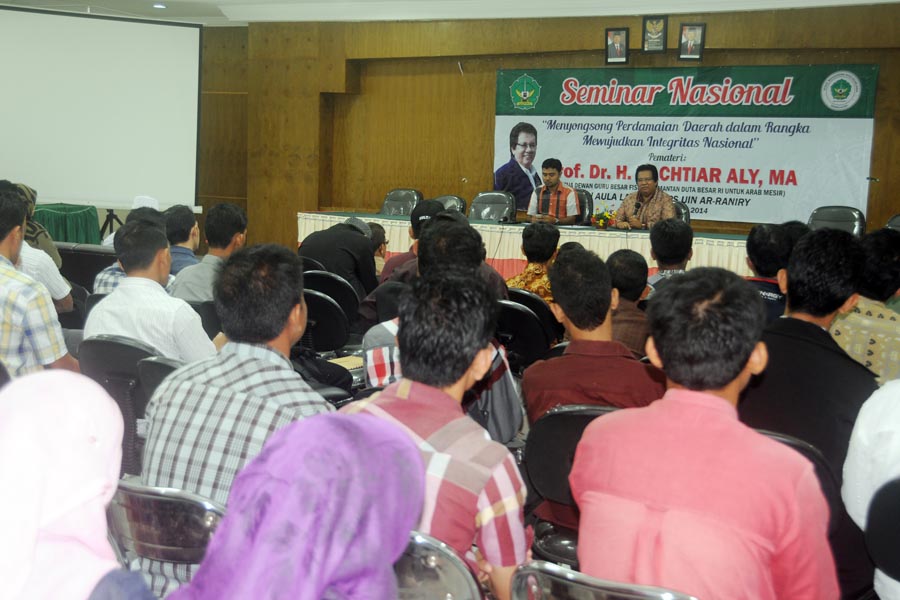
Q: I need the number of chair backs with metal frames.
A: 3